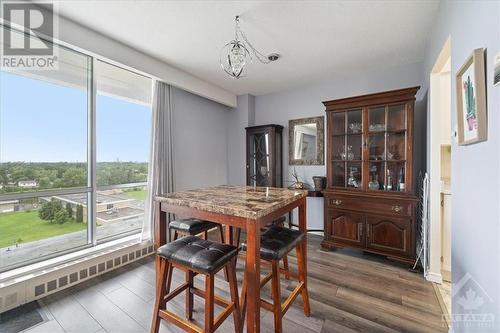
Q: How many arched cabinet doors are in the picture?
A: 2